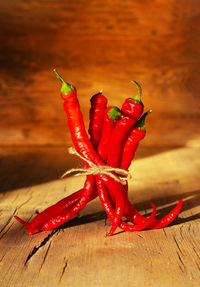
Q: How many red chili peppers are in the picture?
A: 5